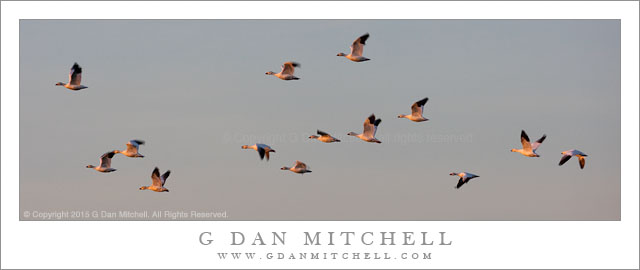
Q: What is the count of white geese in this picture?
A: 14